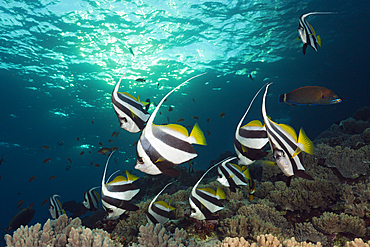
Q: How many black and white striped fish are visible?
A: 11